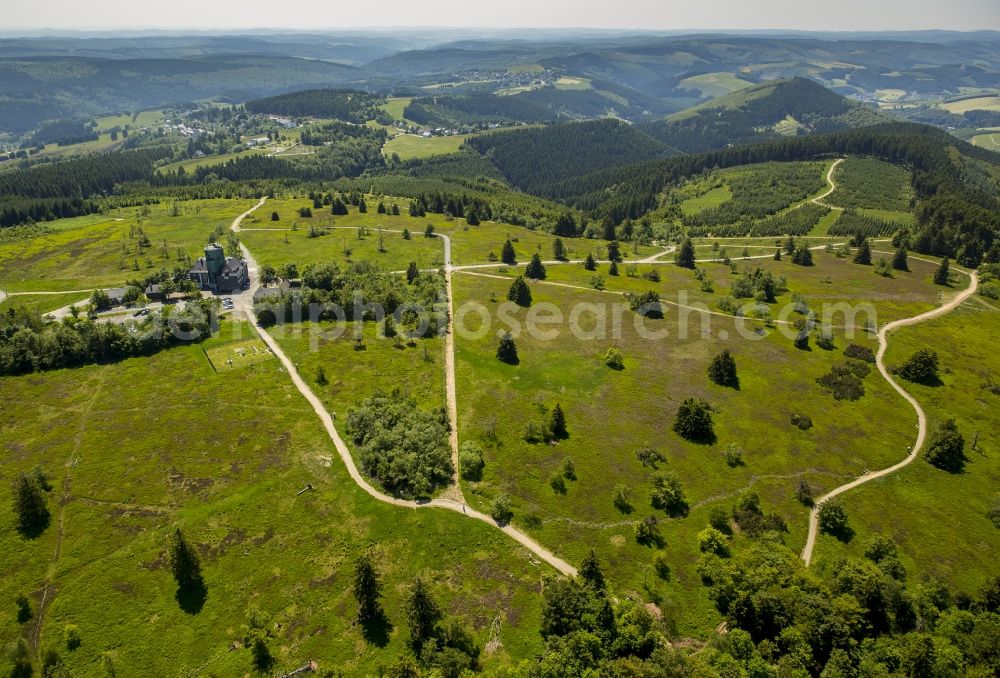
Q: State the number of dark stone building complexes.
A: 1